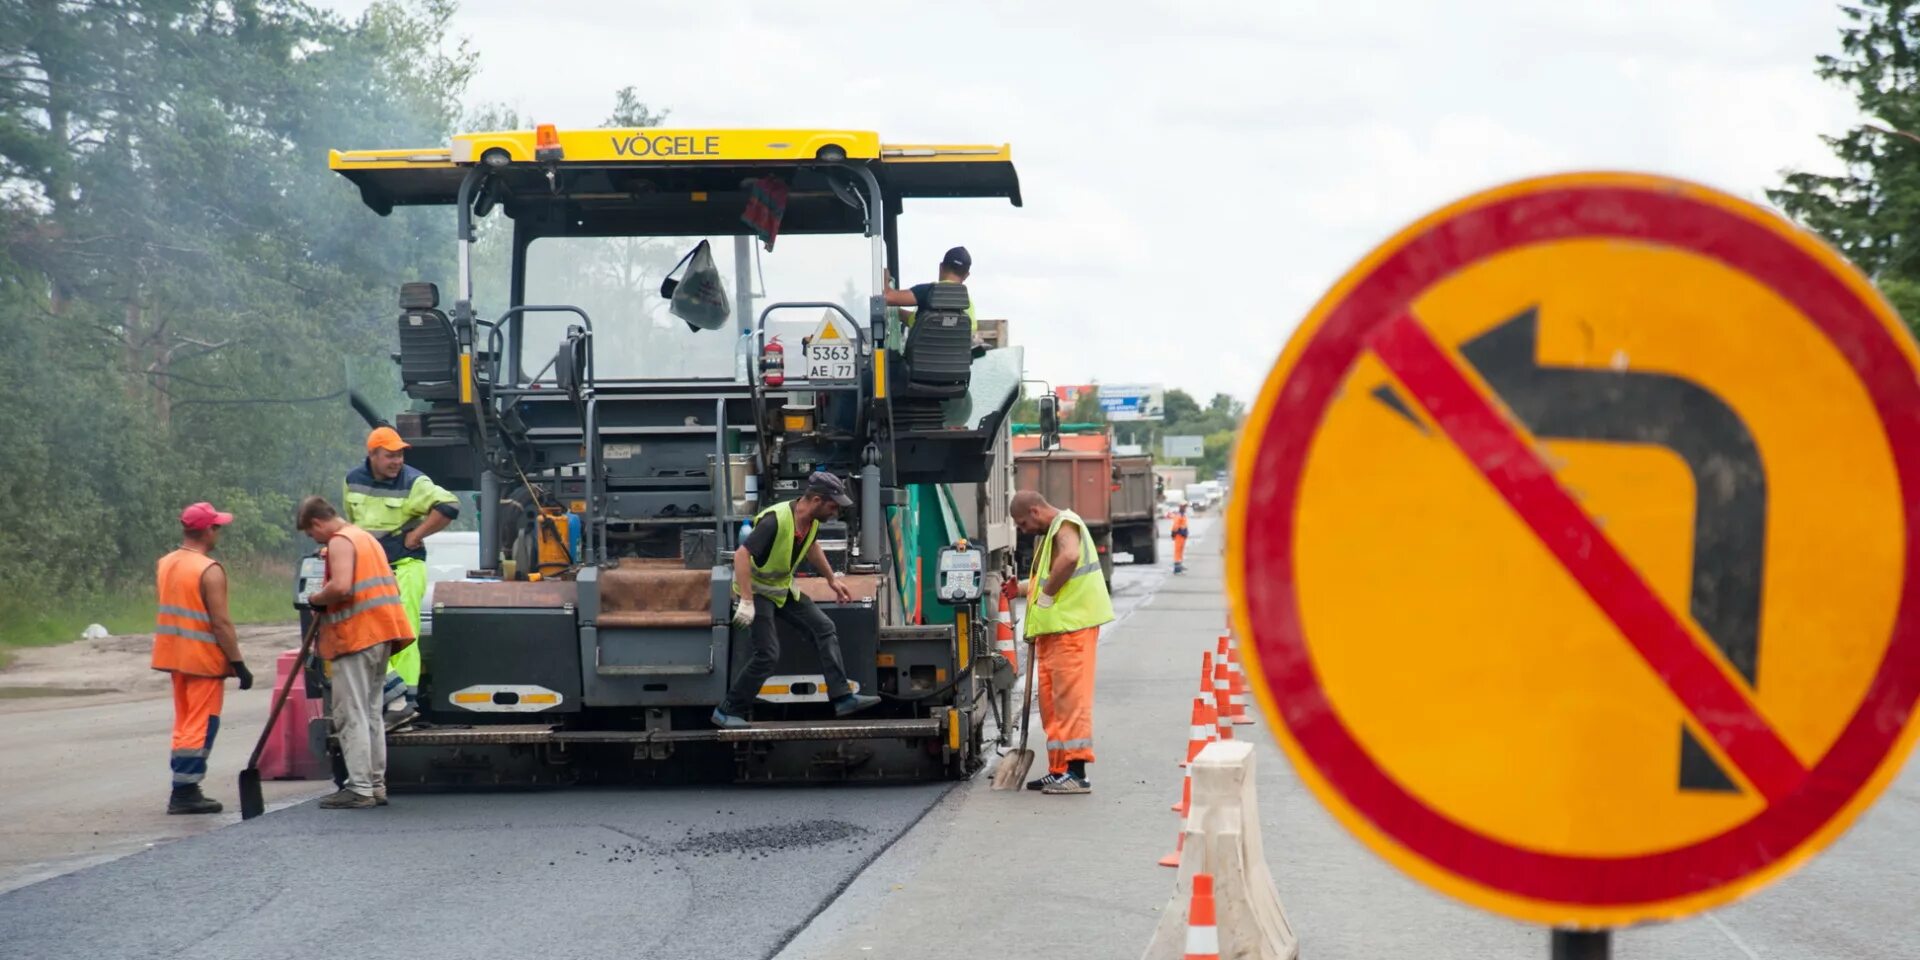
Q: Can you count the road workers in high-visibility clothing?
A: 7